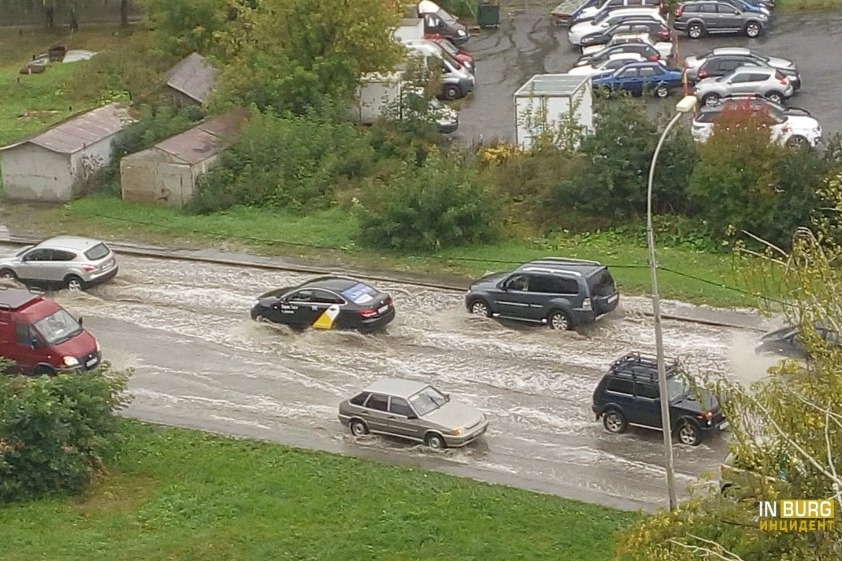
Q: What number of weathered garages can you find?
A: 3